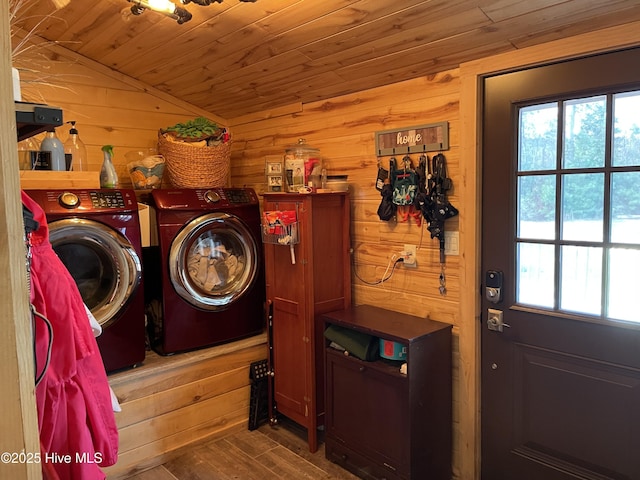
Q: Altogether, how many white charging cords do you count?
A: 1